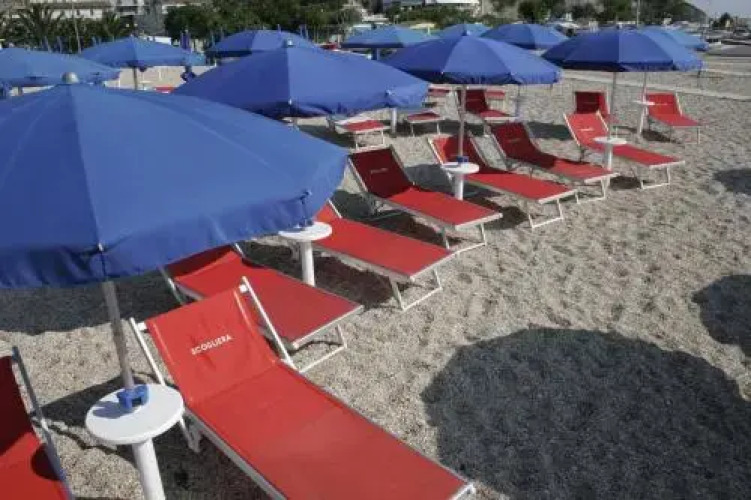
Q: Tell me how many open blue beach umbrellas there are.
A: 11